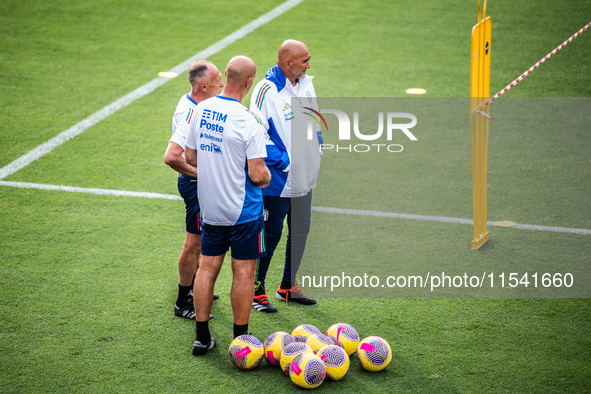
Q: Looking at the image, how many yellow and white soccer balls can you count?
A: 9